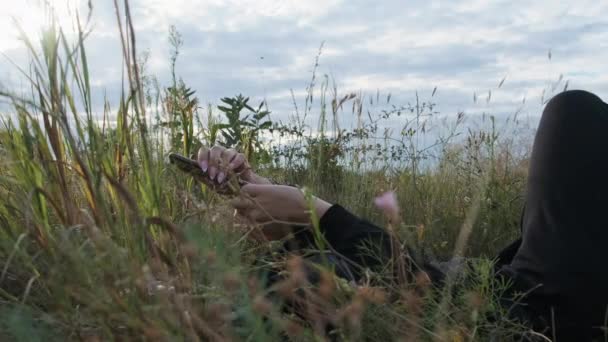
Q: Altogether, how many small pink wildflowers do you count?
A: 1